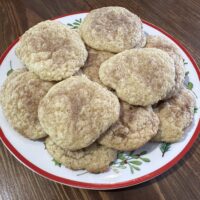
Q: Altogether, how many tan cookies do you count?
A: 10